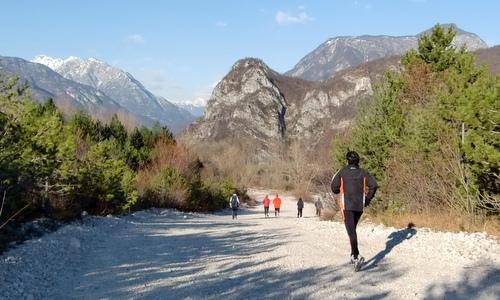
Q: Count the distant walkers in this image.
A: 5